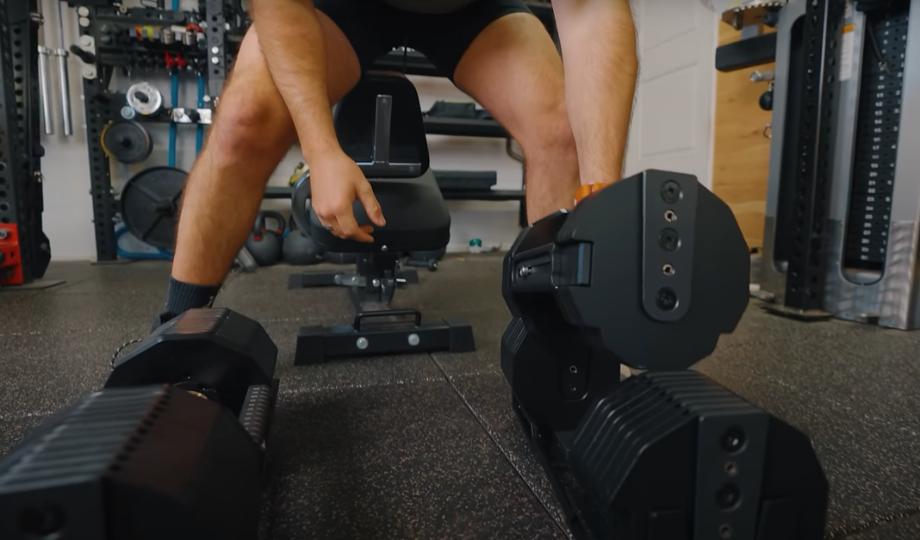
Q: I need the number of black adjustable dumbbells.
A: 2